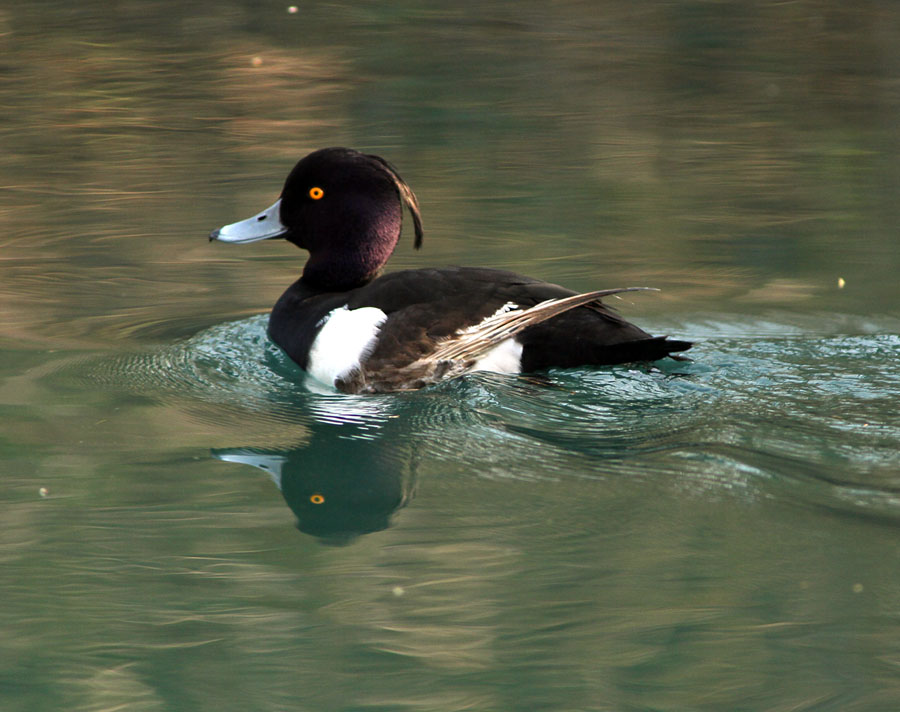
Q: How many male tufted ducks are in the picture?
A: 1